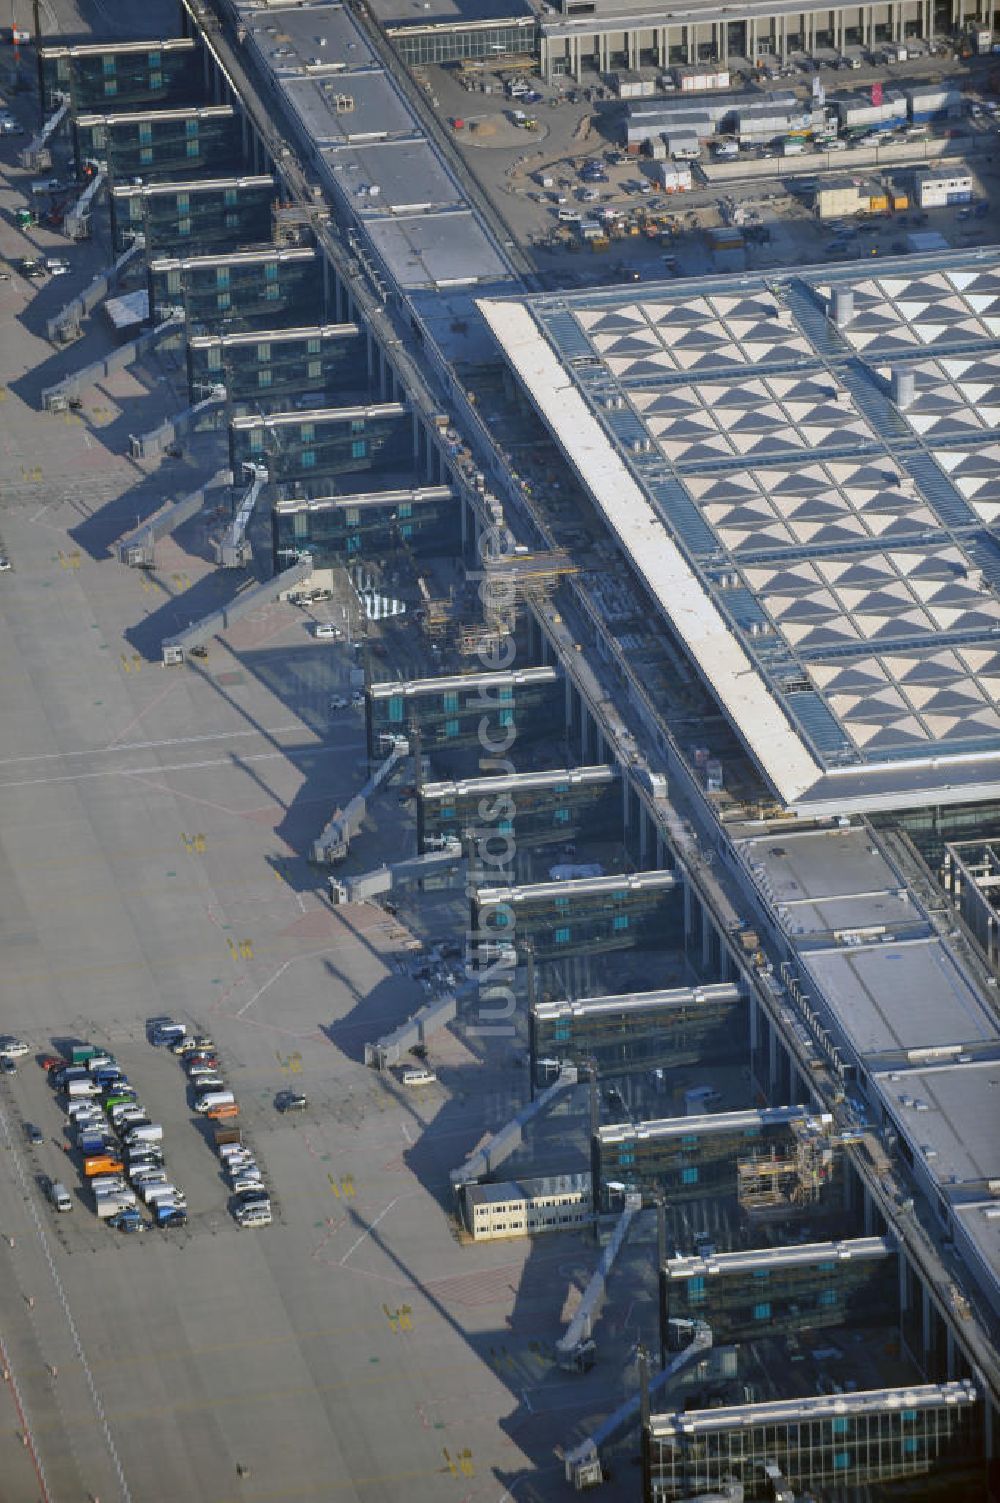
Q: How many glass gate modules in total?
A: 14